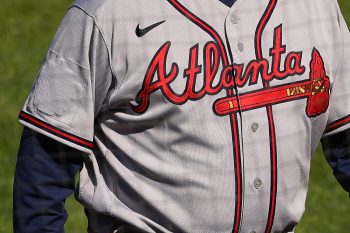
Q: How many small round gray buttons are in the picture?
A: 4